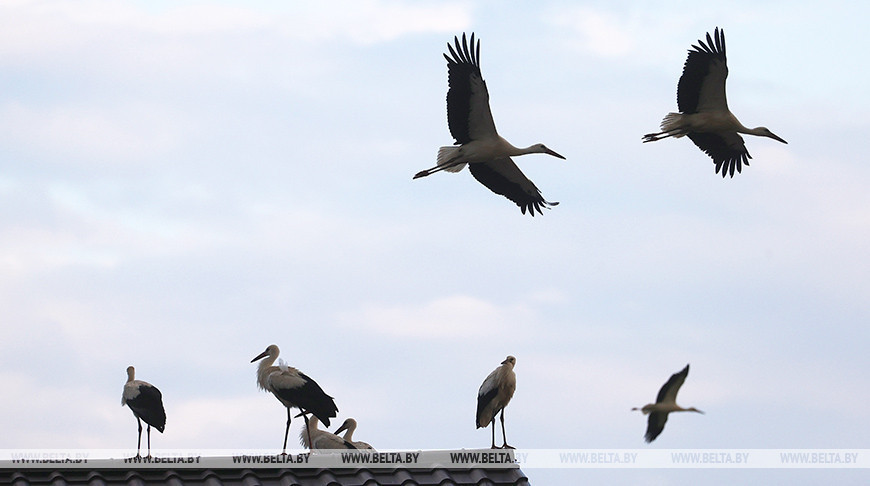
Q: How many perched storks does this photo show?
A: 5